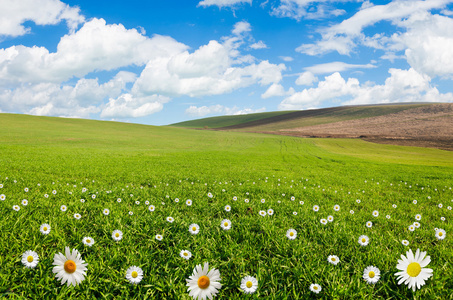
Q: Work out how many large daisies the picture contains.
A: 3